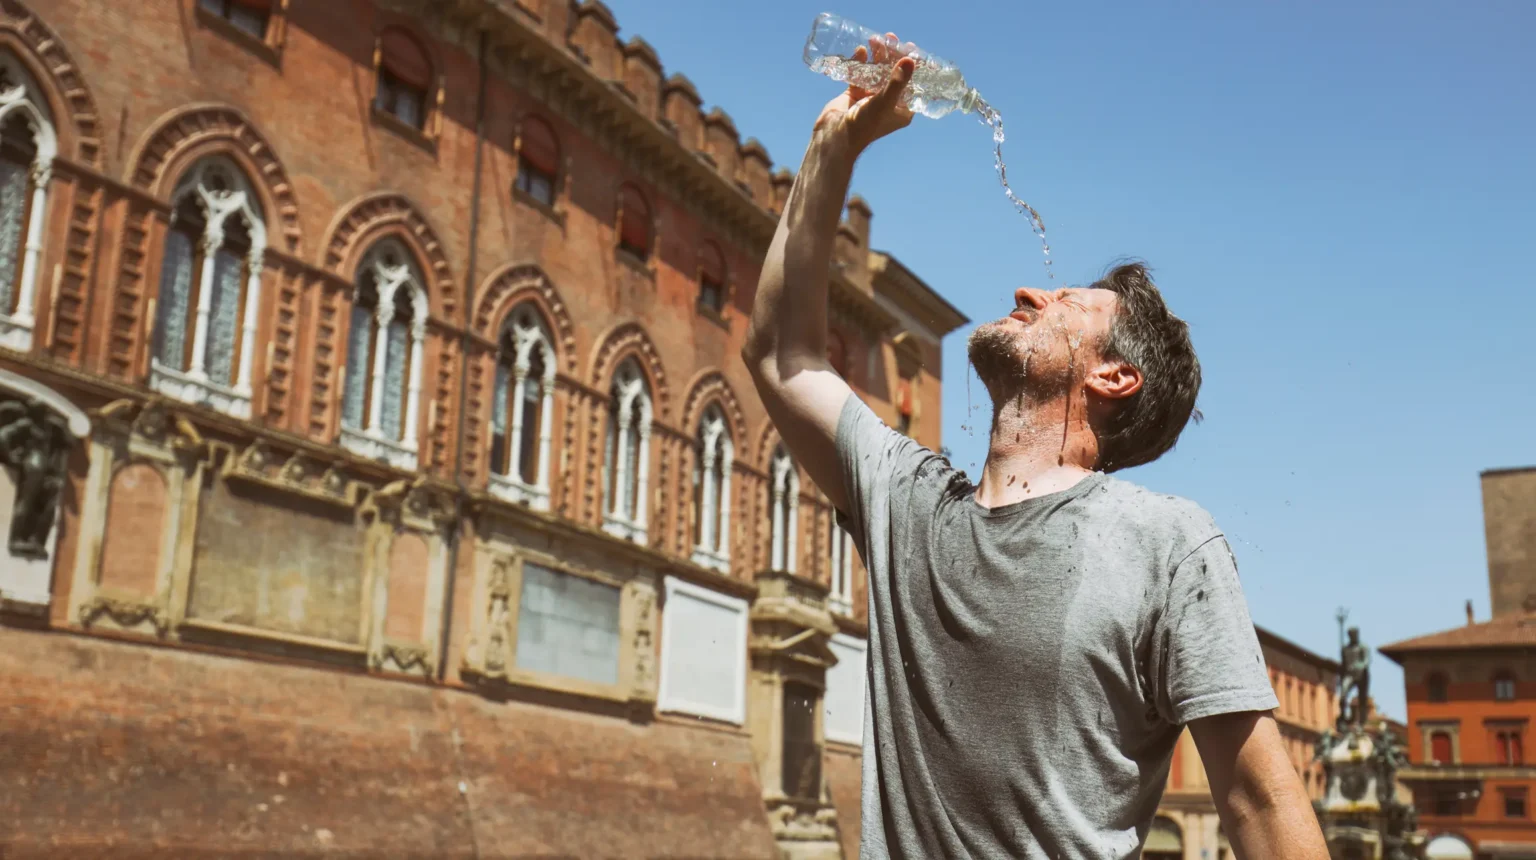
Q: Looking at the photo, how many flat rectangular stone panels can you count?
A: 4